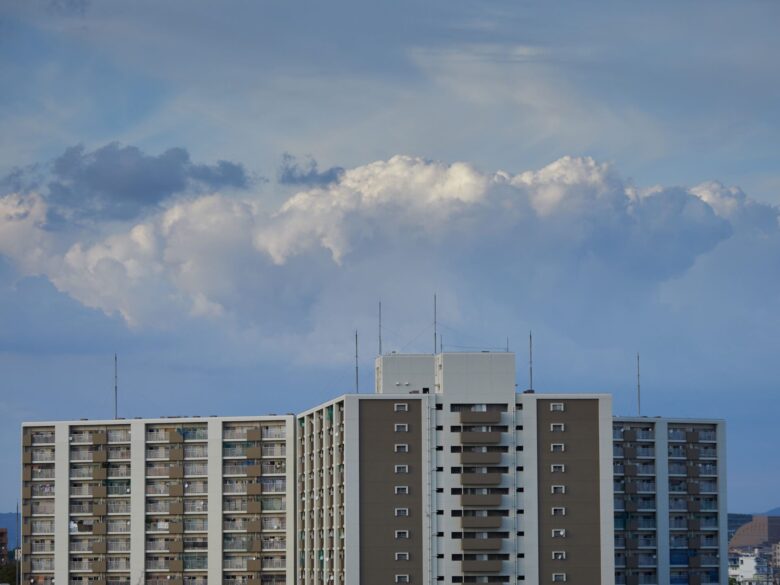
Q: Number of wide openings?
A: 9